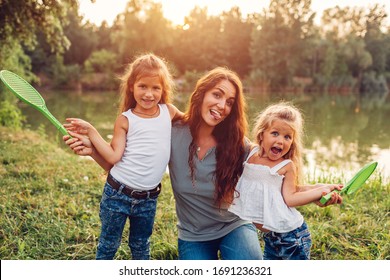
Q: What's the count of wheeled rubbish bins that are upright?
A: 0